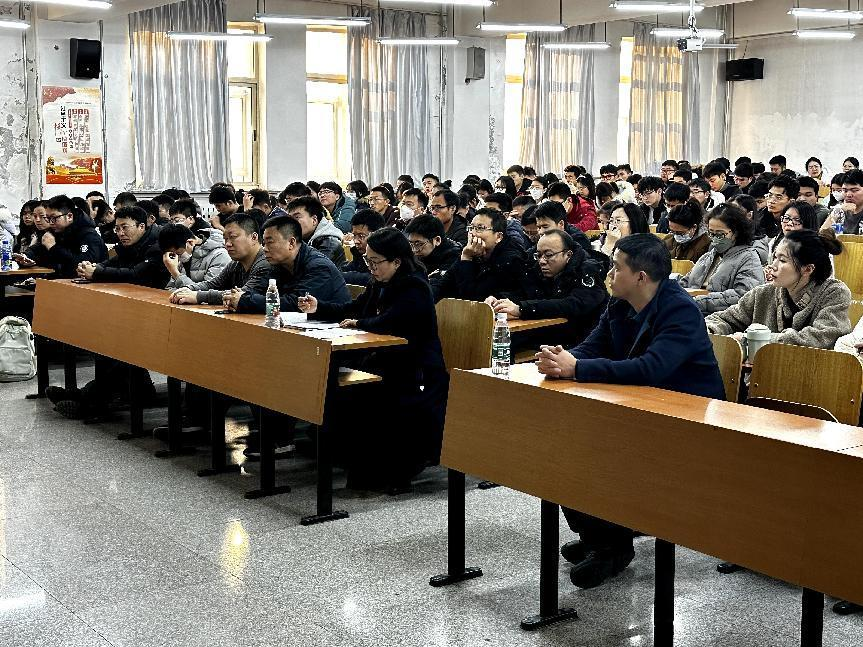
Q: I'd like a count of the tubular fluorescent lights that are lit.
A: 12